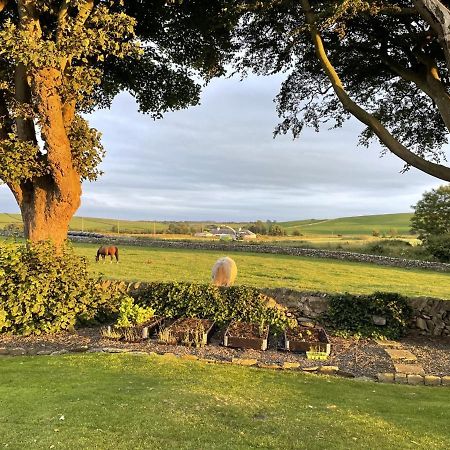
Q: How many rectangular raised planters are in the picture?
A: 4